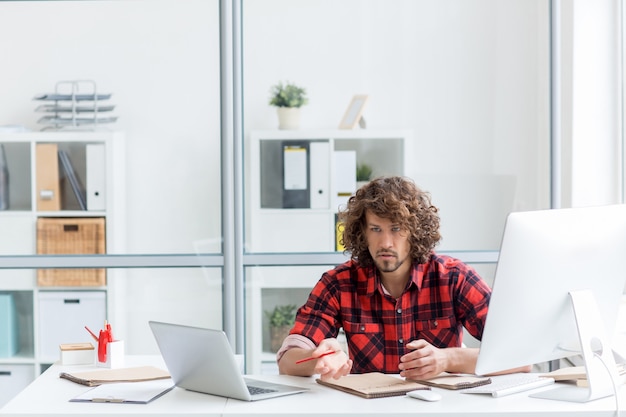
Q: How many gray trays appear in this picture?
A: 3